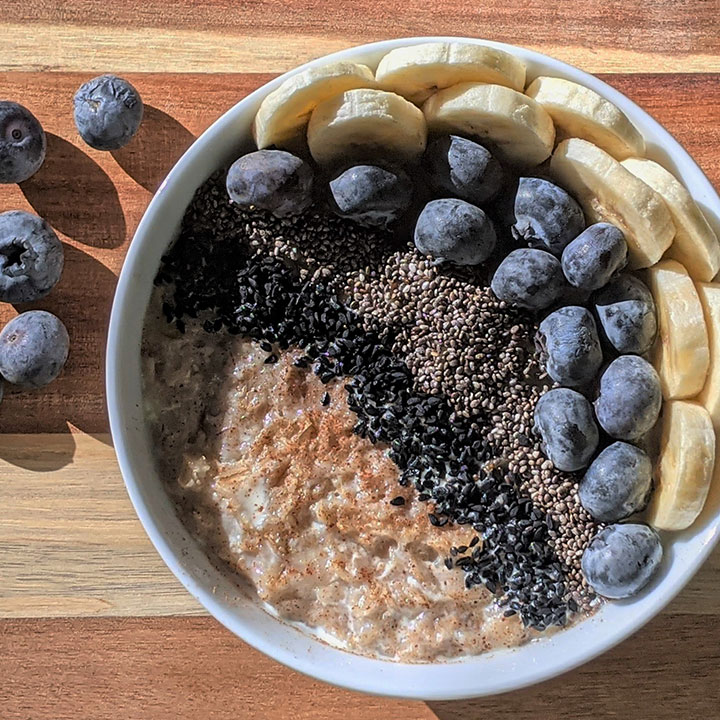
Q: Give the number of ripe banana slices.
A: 10